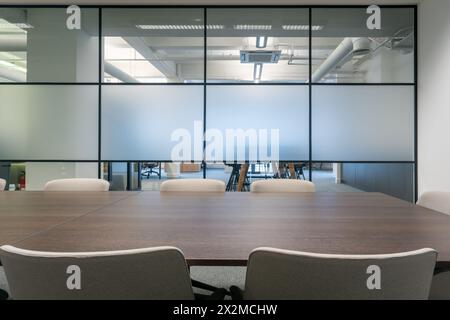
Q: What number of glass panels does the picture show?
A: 12